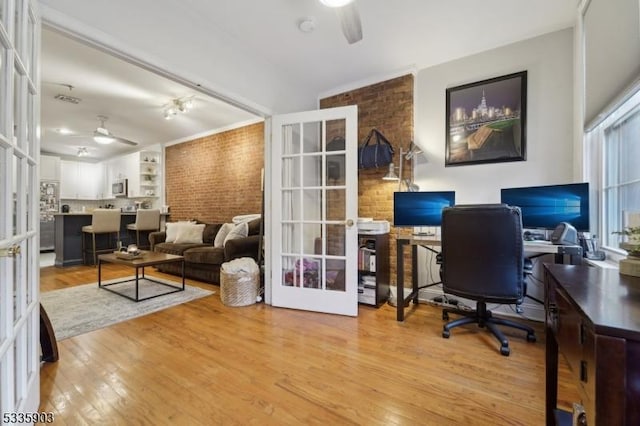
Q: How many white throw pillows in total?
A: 4